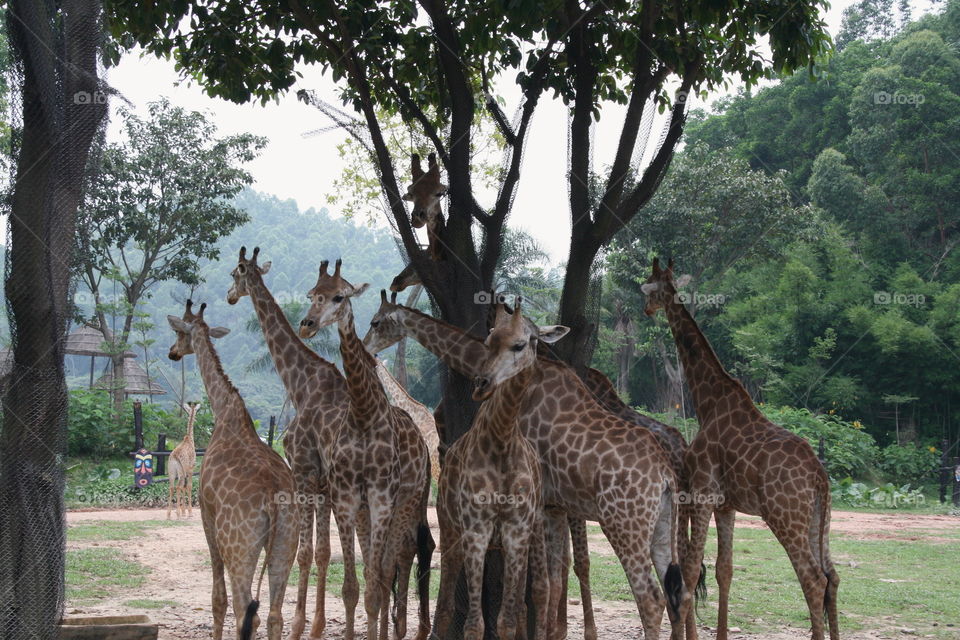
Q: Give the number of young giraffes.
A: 1